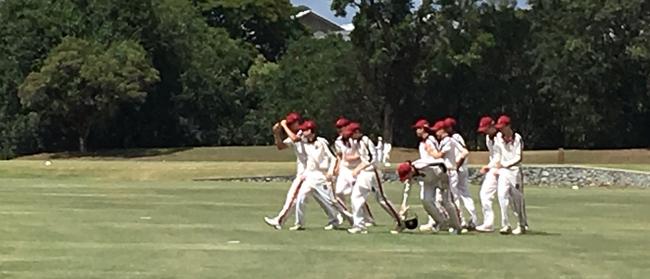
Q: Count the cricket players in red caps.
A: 10